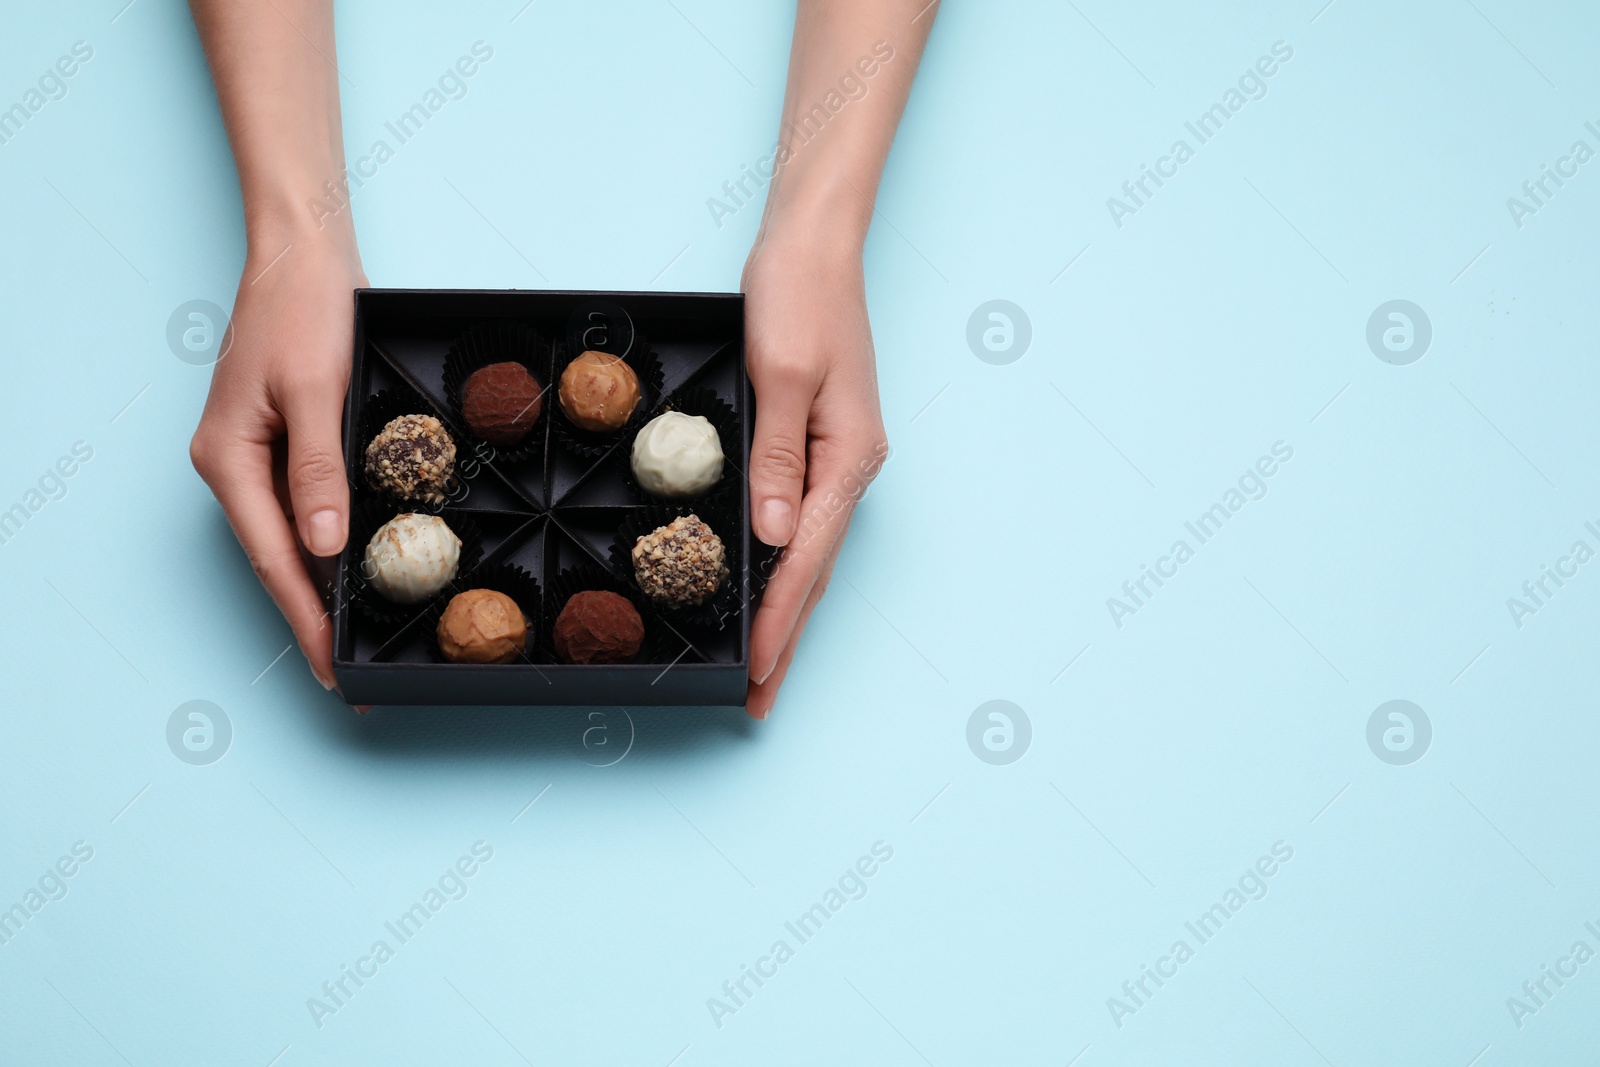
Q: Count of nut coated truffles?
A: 2